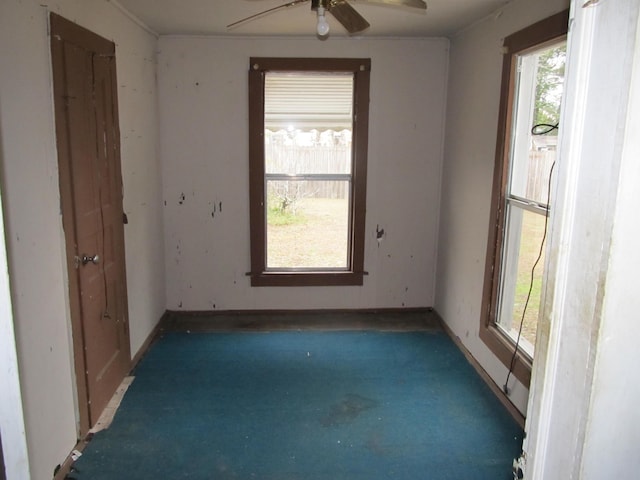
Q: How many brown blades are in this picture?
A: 3